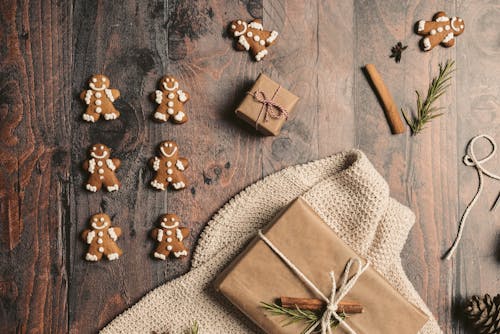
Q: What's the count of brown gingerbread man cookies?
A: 8